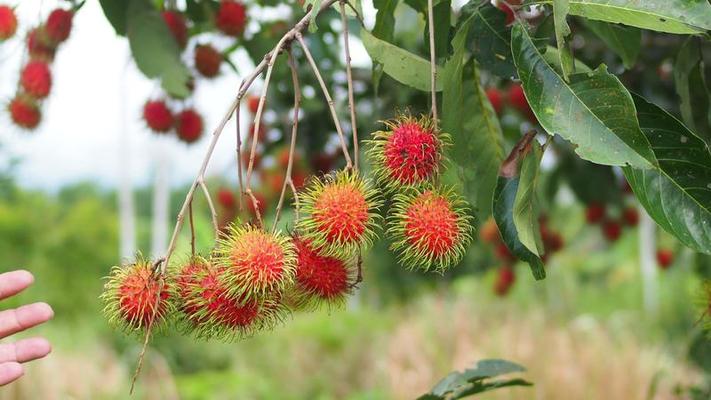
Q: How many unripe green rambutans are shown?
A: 0